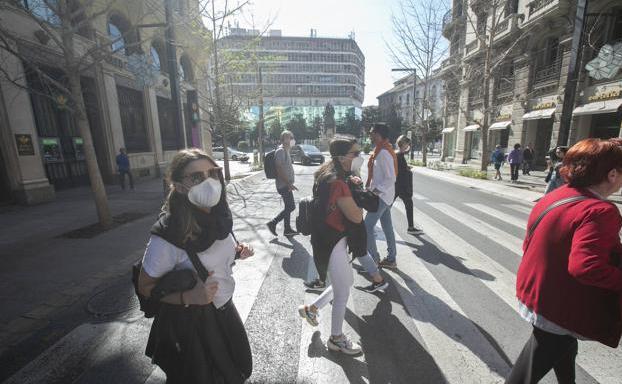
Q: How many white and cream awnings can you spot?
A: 5